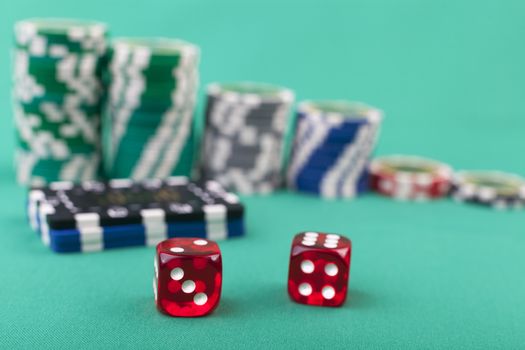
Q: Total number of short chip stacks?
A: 2